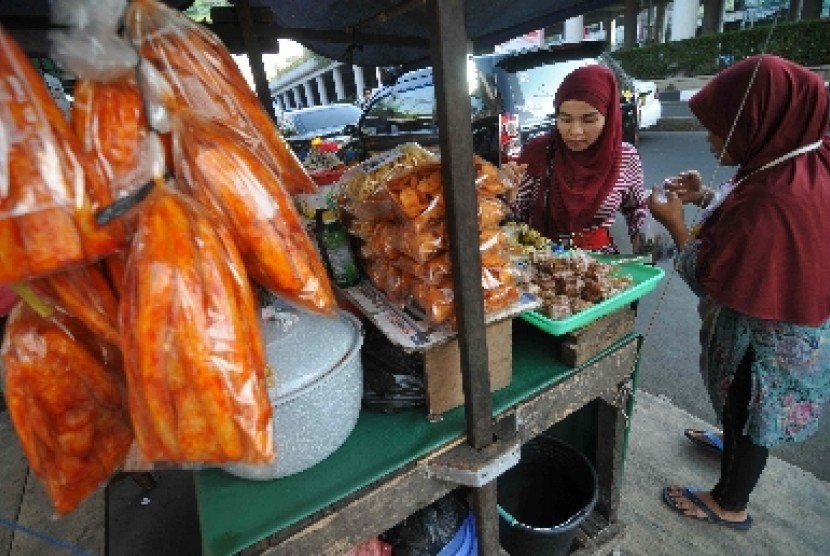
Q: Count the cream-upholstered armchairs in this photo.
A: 0